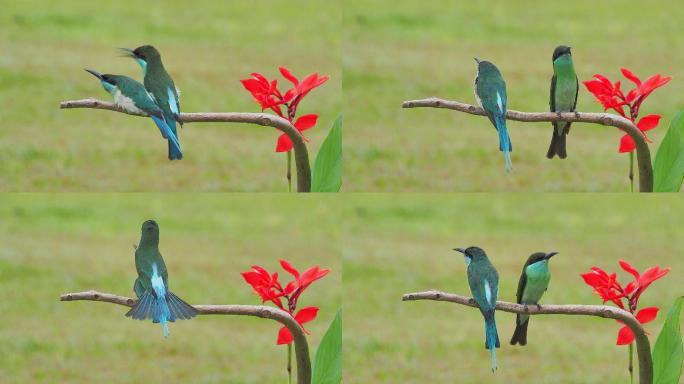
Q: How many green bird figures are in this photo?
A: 7